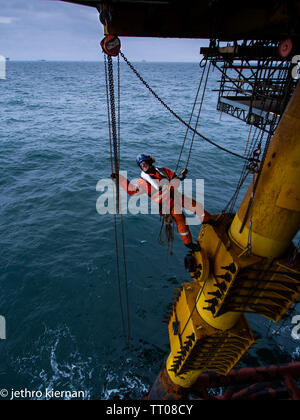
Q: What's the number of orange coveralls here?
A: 1